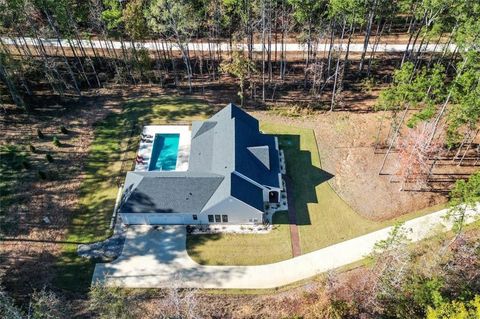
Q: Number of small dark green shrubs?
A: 7